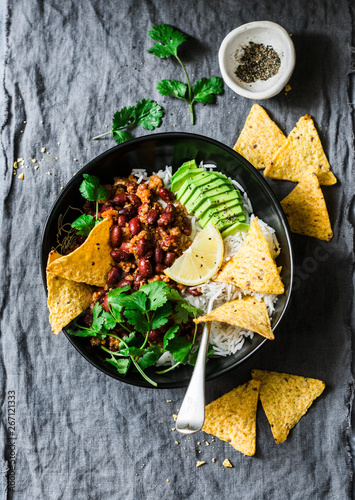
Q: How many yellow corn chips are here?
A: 9